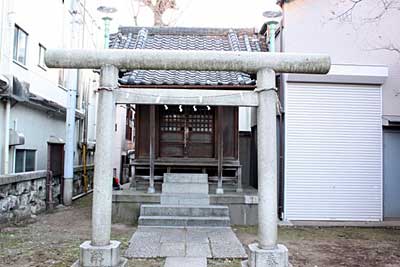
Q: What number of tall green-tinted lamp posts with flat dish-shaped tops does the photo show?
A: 2